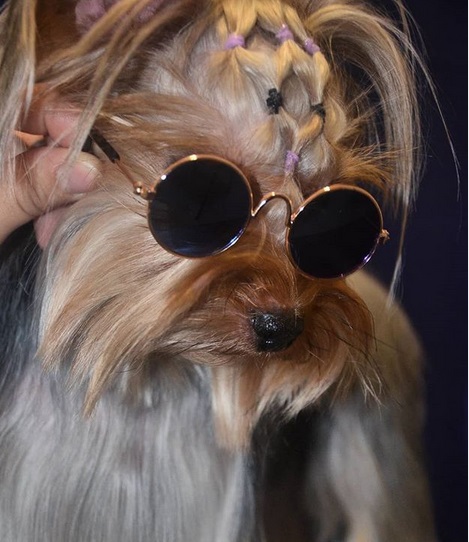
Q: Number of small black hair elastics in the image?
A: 2